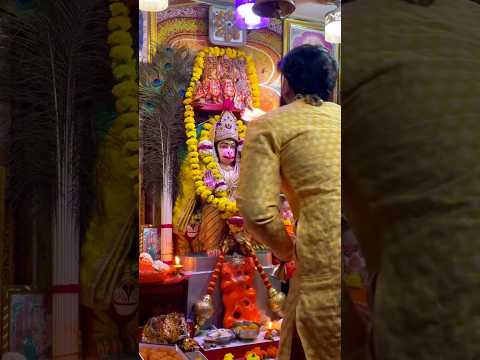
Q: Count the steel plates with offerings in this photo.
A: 2